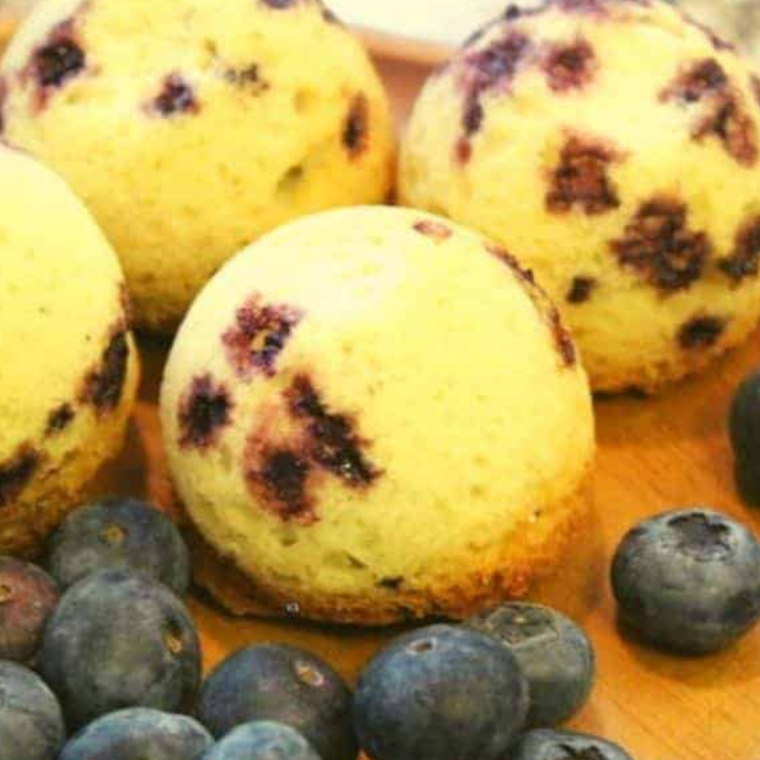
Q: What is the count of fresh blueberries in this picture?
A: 12